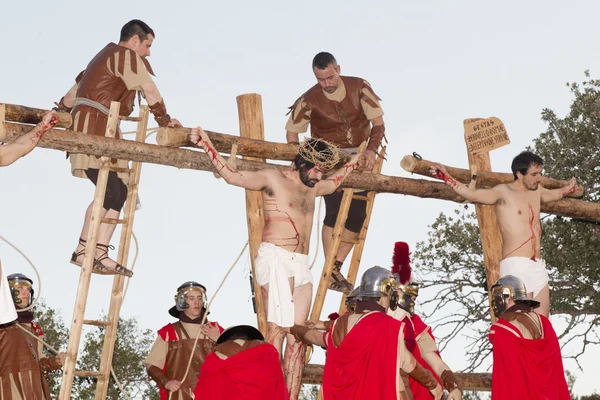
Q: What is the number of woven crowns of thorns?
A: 1